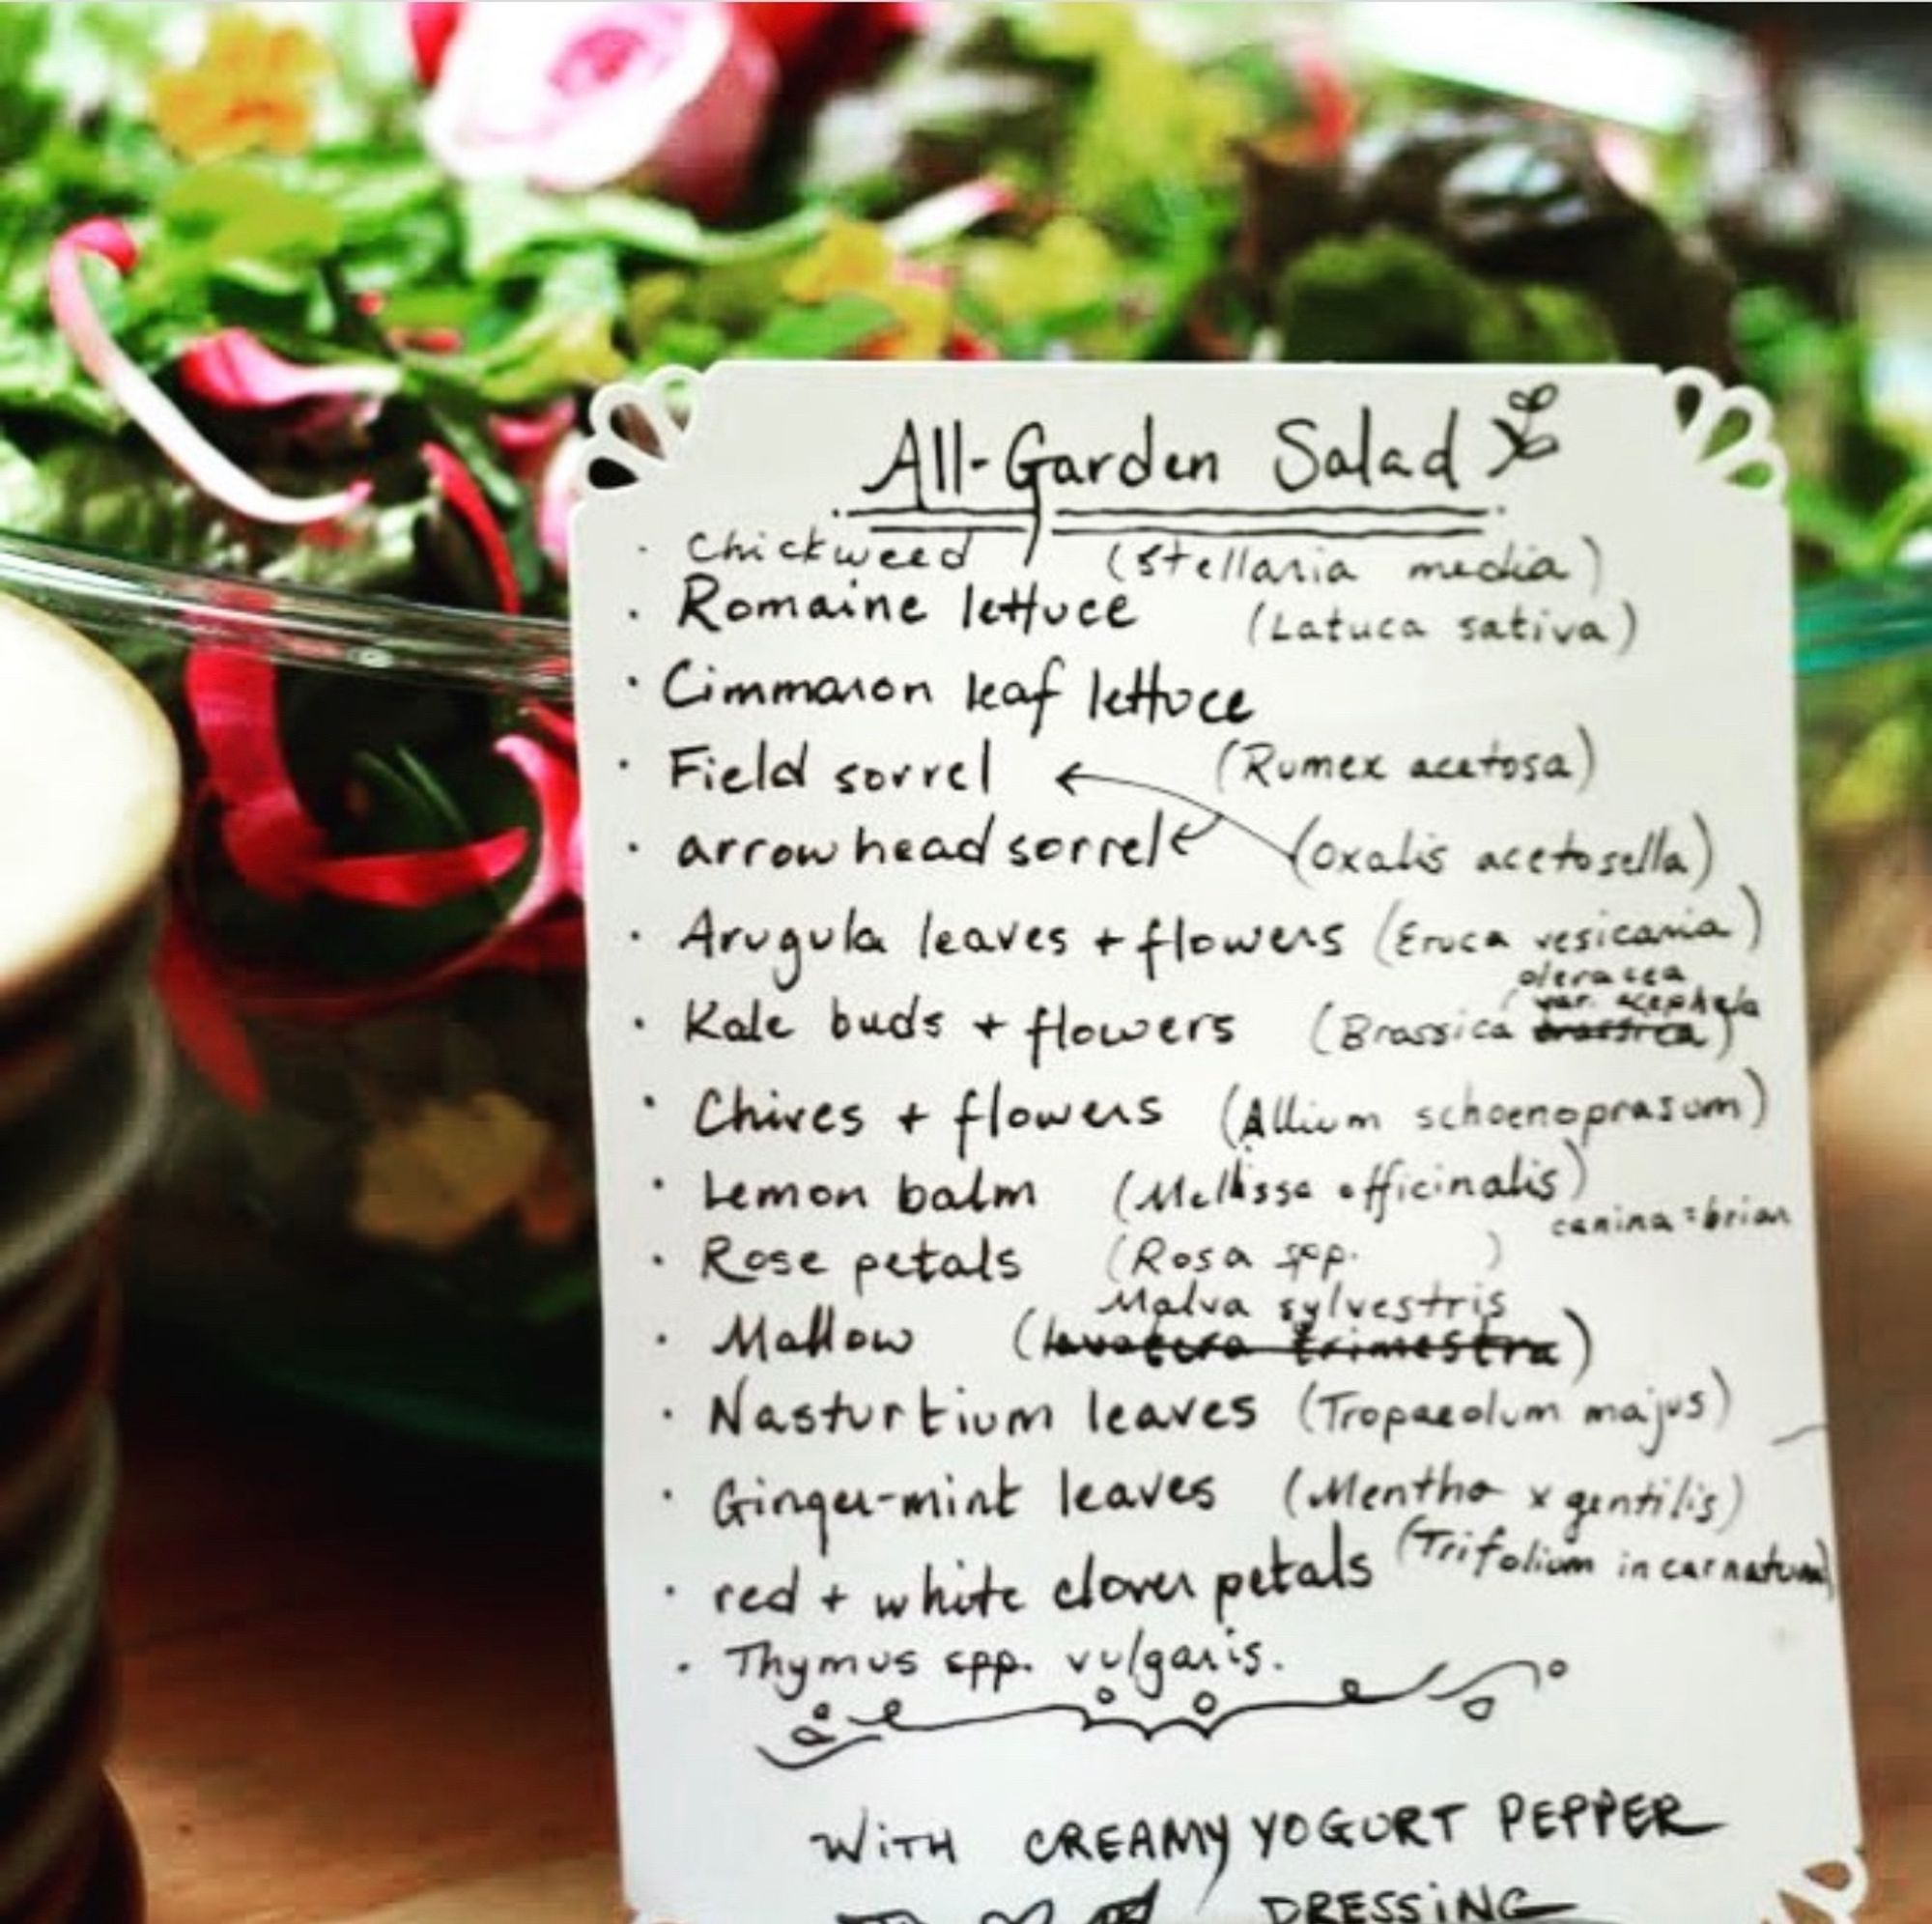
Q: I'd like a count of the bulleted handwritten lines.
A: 15